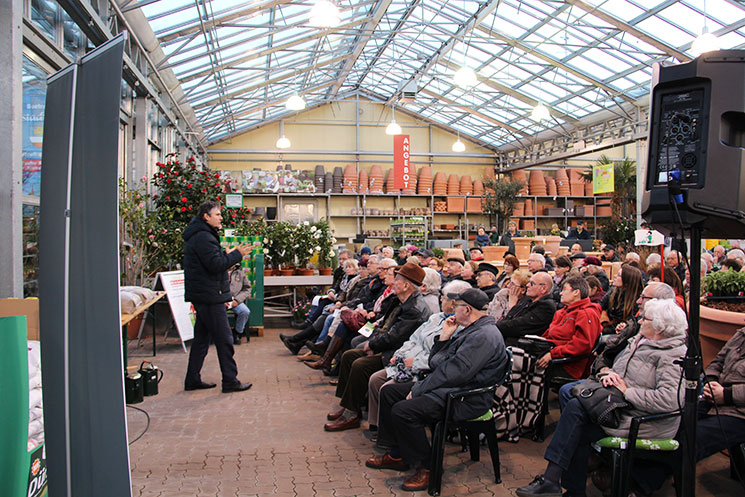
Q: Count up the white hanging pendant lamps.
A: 8